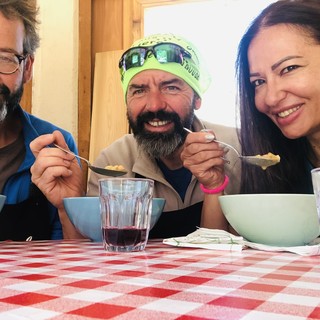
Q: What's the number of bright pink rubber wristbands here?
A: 1